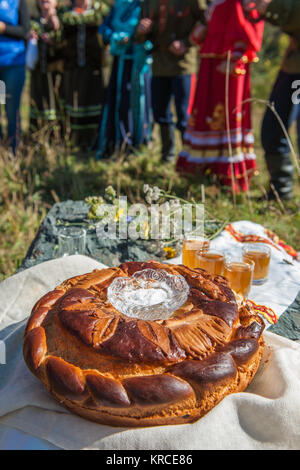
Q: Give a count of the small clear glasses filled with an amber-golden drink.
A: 4